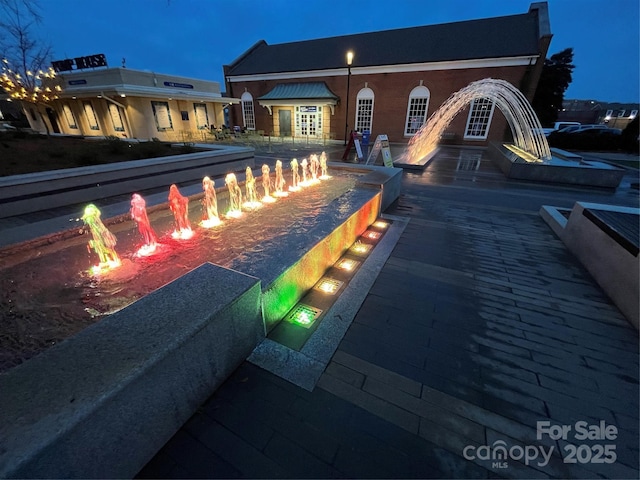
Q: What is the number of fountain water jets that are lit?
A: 12